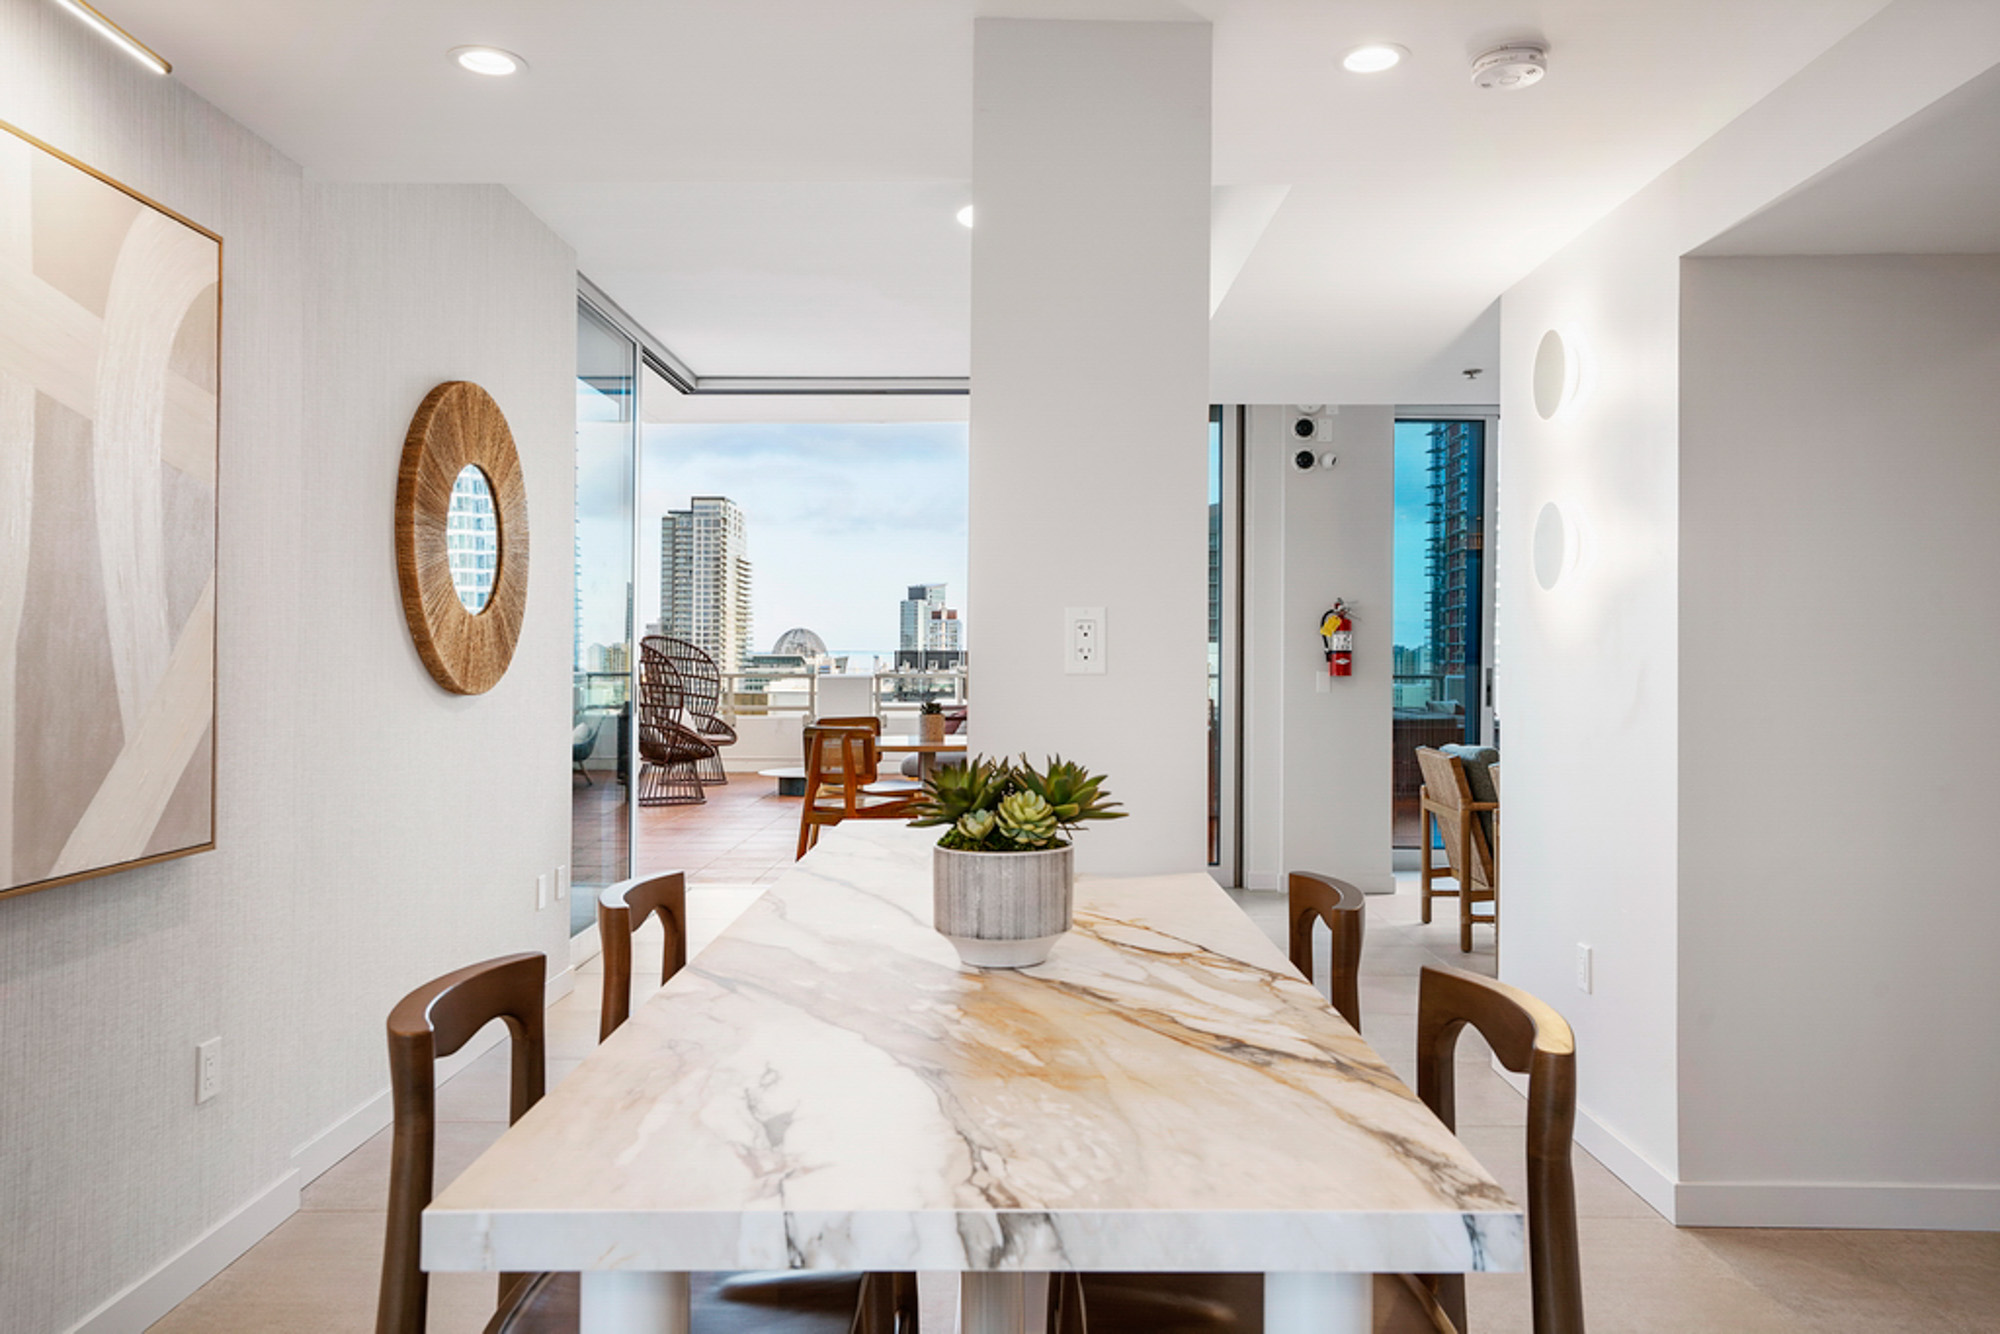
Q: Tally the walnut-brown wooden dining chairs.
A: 4